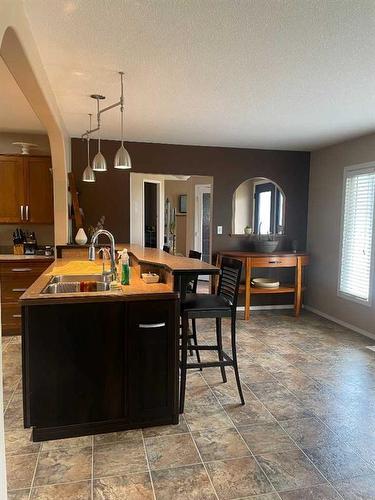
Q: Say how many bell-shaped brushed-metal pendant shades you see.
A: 3